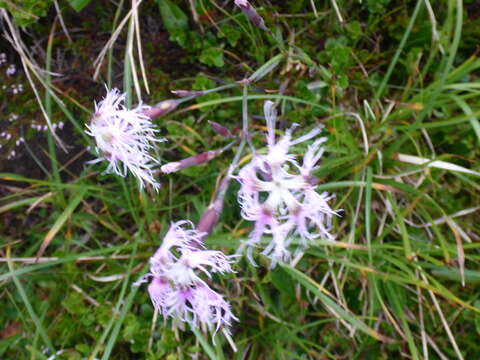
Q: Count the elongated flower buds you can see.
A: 4